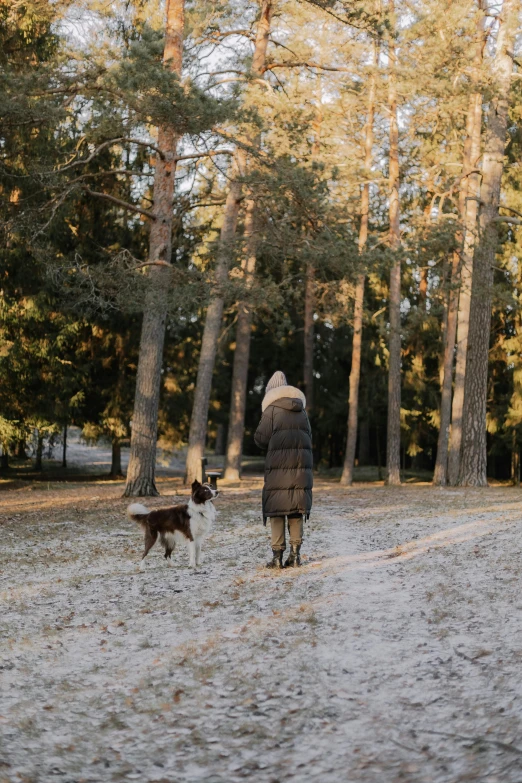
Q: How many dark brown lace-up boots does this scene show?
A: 2